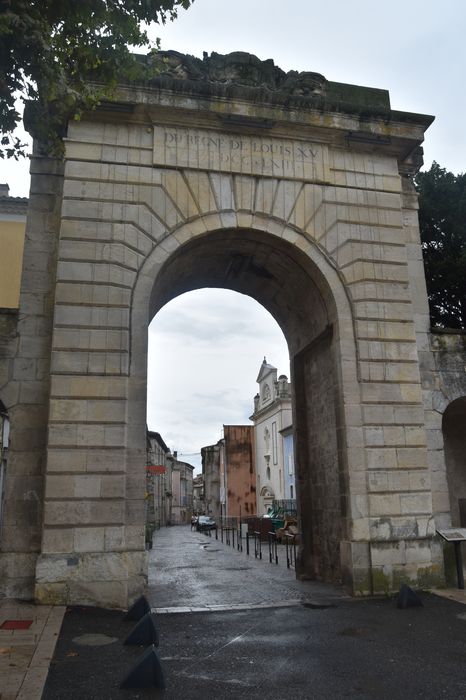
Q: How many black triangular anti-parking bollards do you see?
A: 4